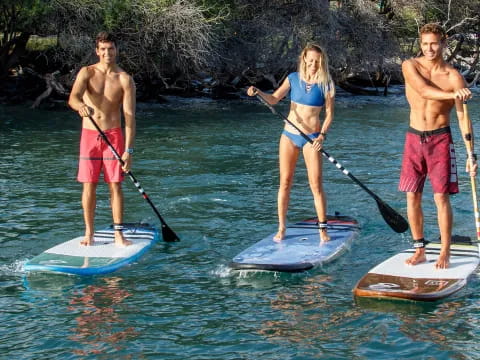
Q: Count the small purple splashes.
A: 0